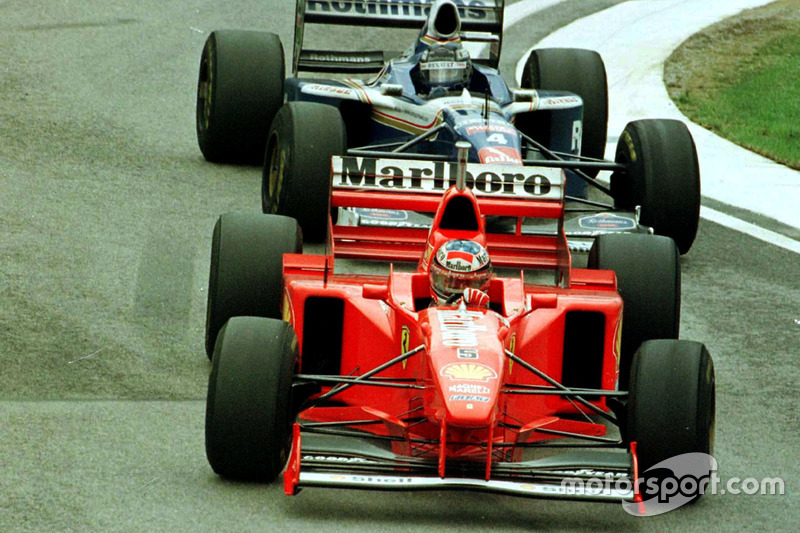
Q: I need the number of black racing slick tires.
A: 8